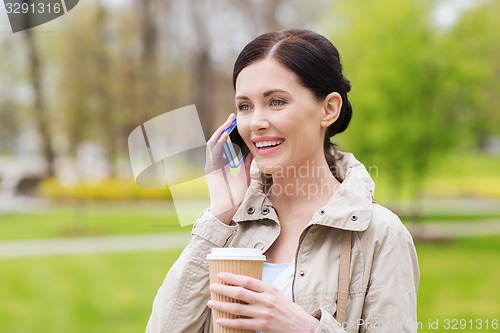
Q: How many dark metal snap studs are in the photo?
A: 5